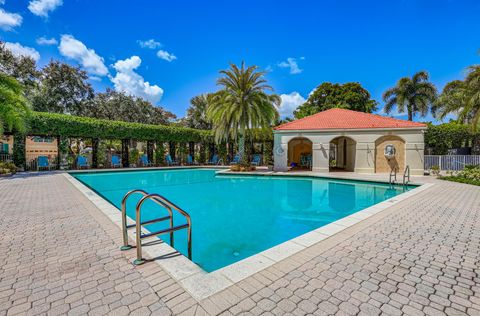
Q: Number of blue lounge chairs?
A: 9